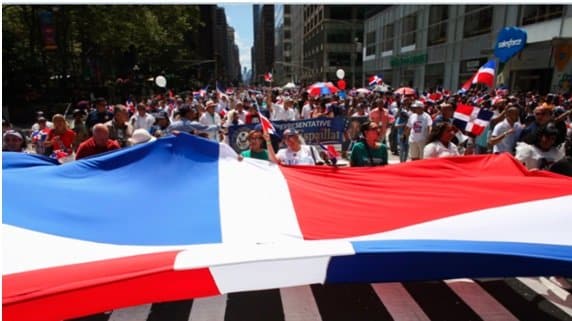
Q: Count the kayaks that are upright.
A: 0